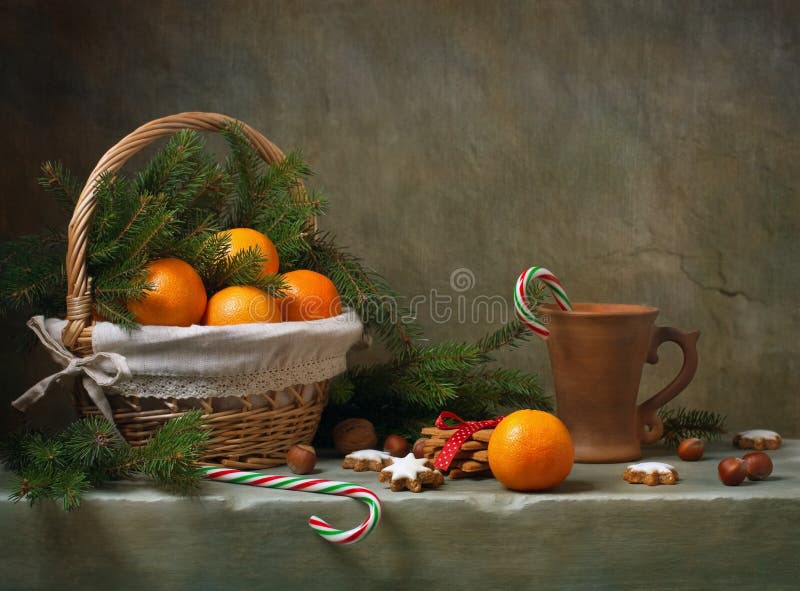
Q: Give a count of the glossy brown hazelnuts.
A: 6